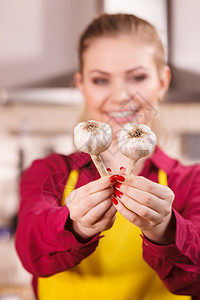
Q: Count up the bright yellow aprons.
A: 1